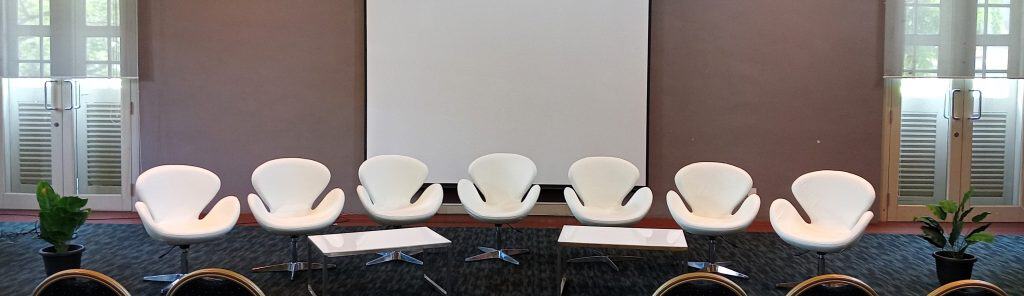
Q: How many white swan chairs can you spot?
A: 7